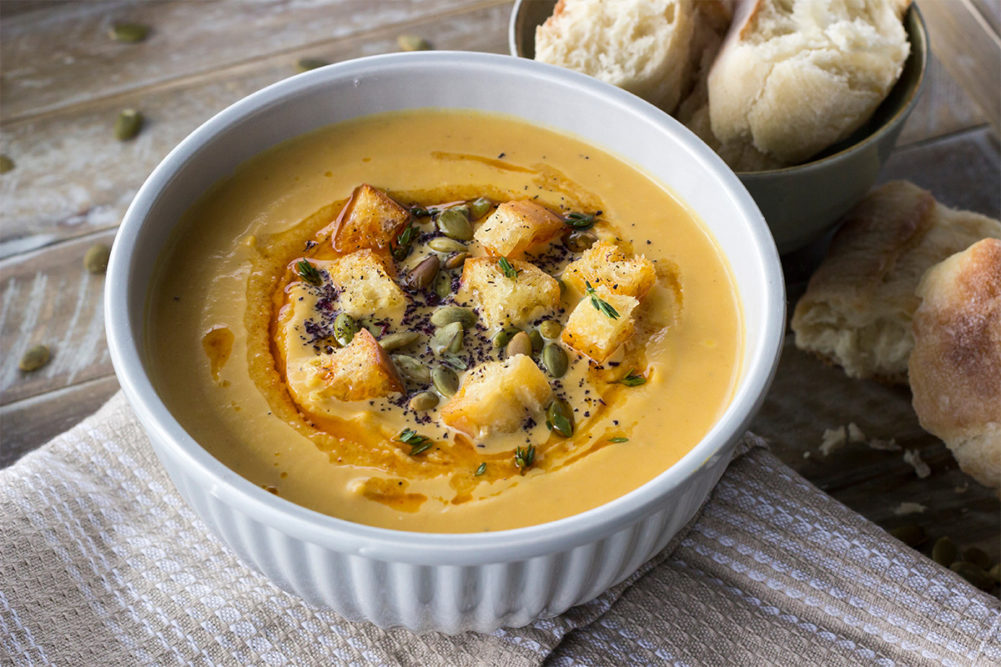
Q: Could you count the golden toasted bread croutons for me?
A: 8